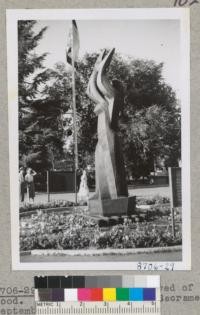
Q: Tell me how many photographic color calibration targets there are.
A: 1